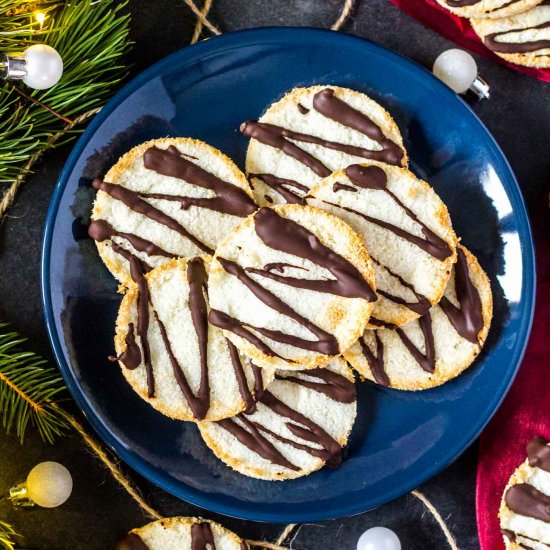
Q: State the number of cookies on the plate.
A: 7